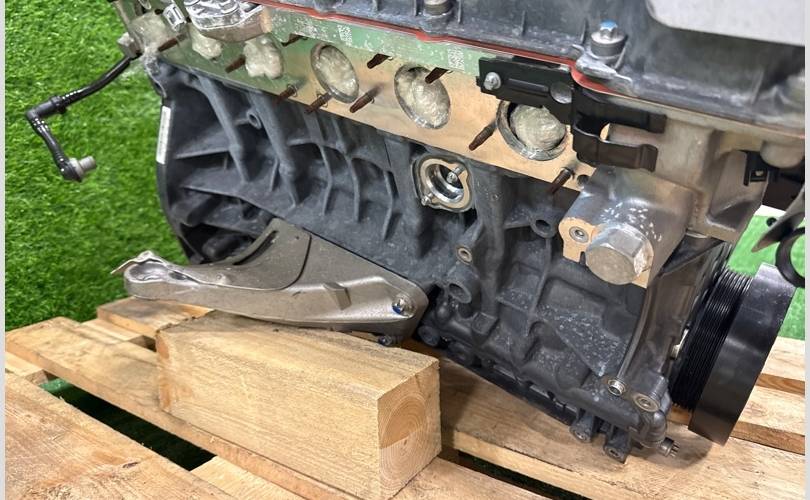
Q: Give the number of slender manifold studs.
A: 10